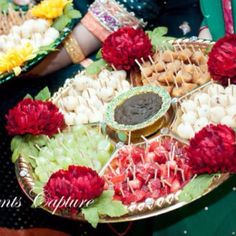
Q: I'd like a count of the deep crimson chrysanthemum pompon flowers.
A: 5